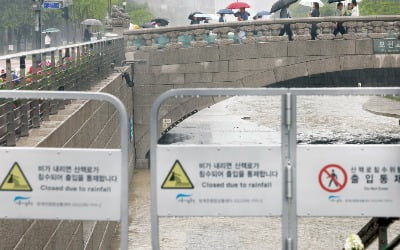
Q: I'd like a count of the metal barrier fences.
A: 3